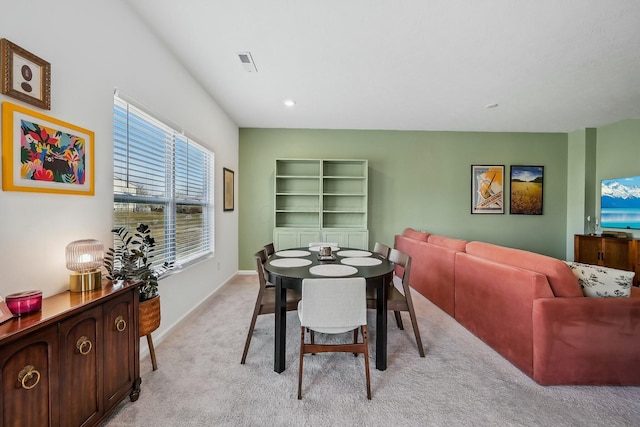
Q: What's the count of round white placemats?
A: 6